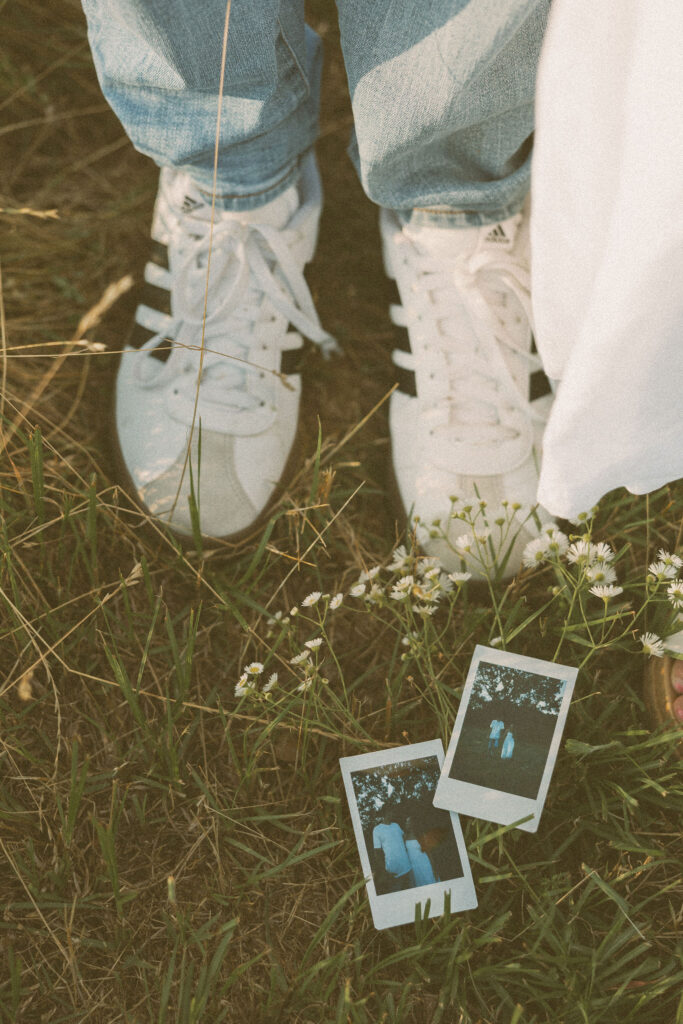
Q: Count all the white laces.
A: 2